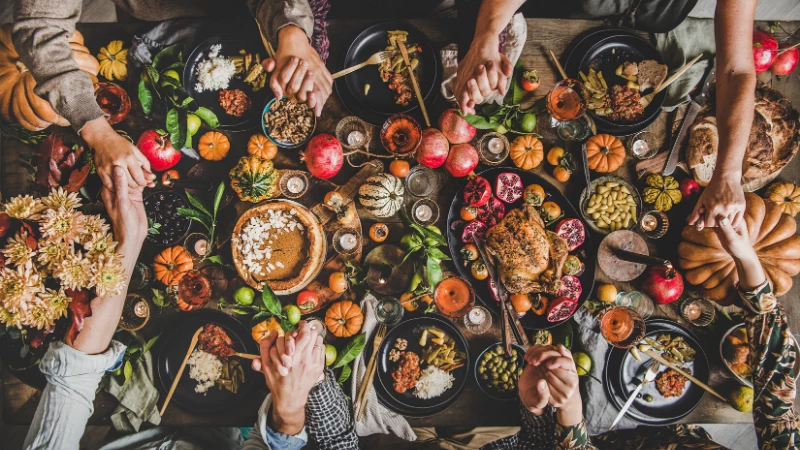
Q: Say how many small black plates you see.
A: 6